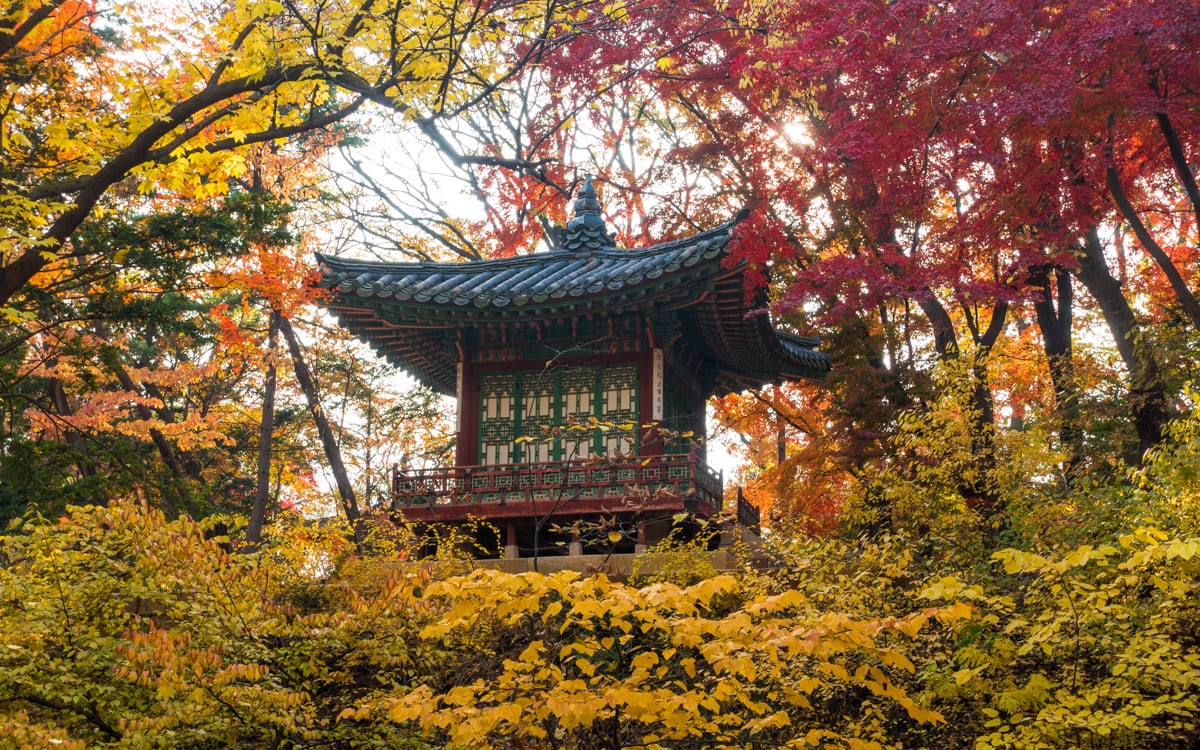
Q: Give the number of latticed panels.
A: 4